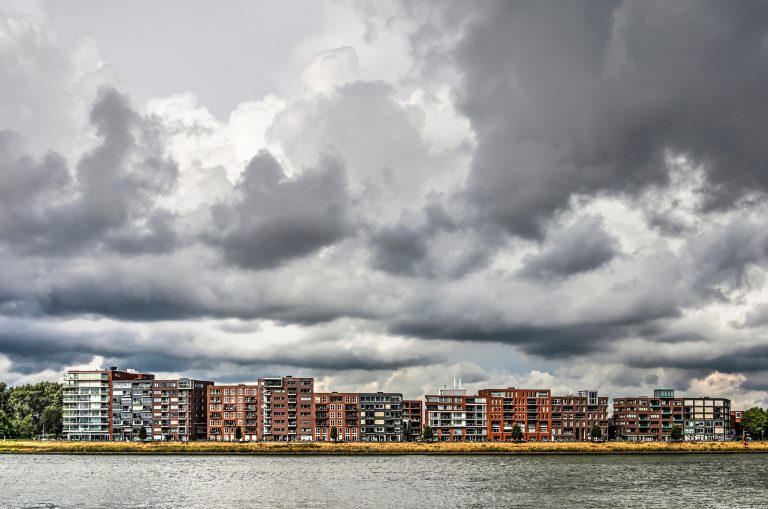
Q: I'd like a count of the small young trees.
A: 7